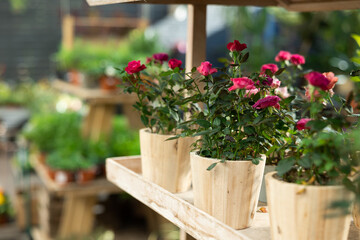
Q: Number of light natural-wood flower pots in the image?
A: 3